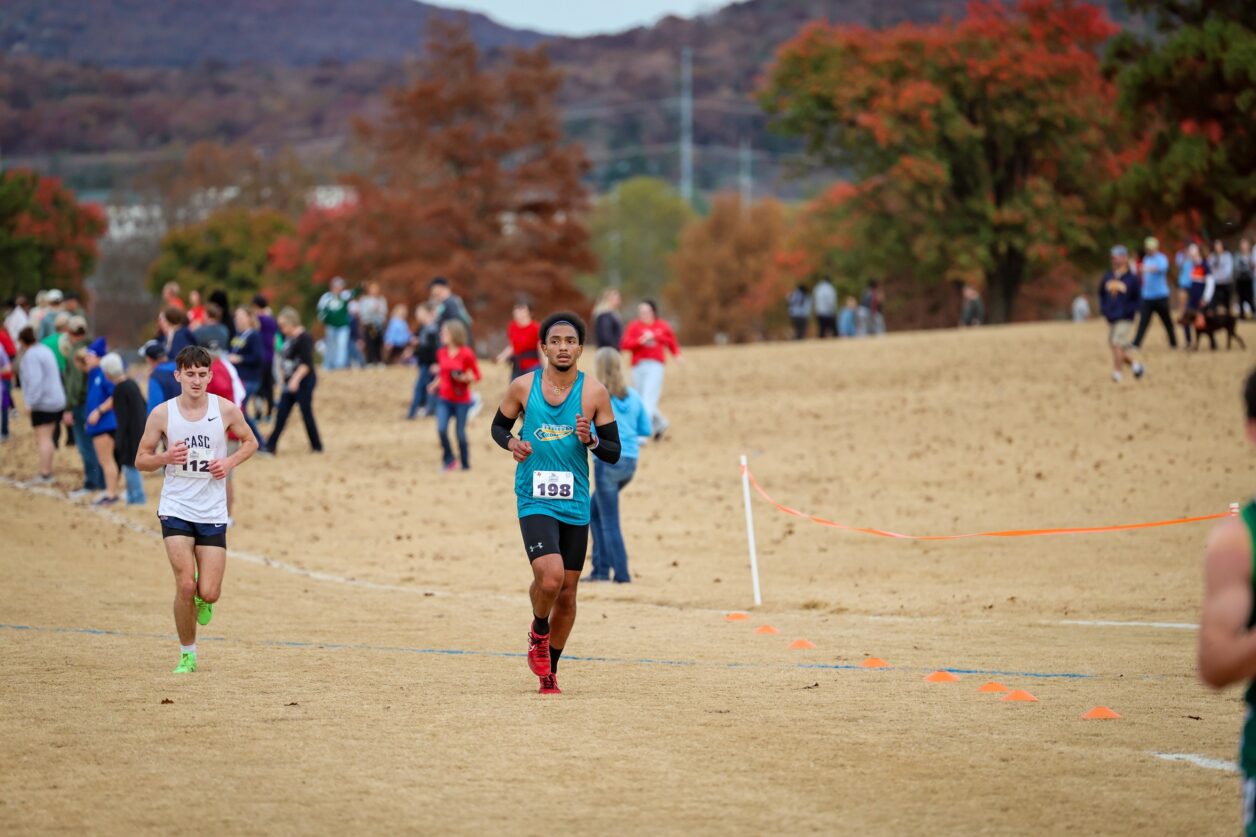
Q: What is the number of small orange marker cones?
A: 8